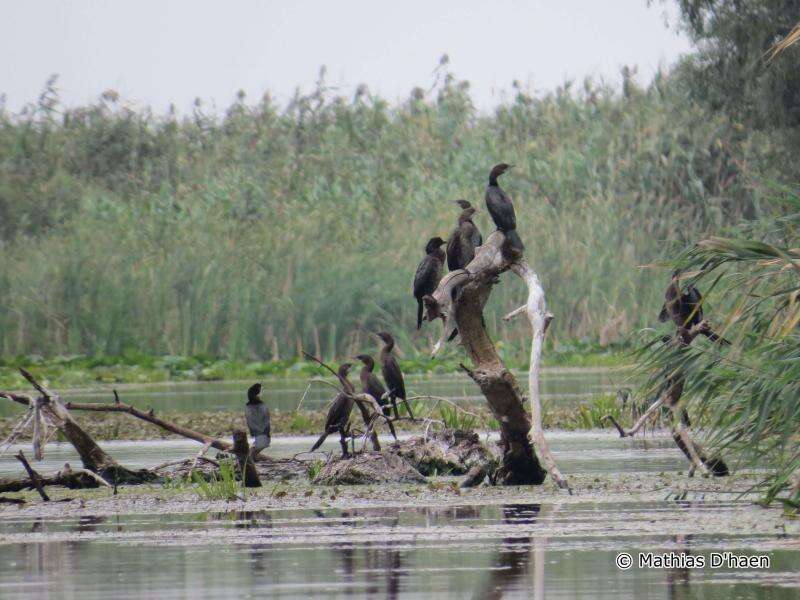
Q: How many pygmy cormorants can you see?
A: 9